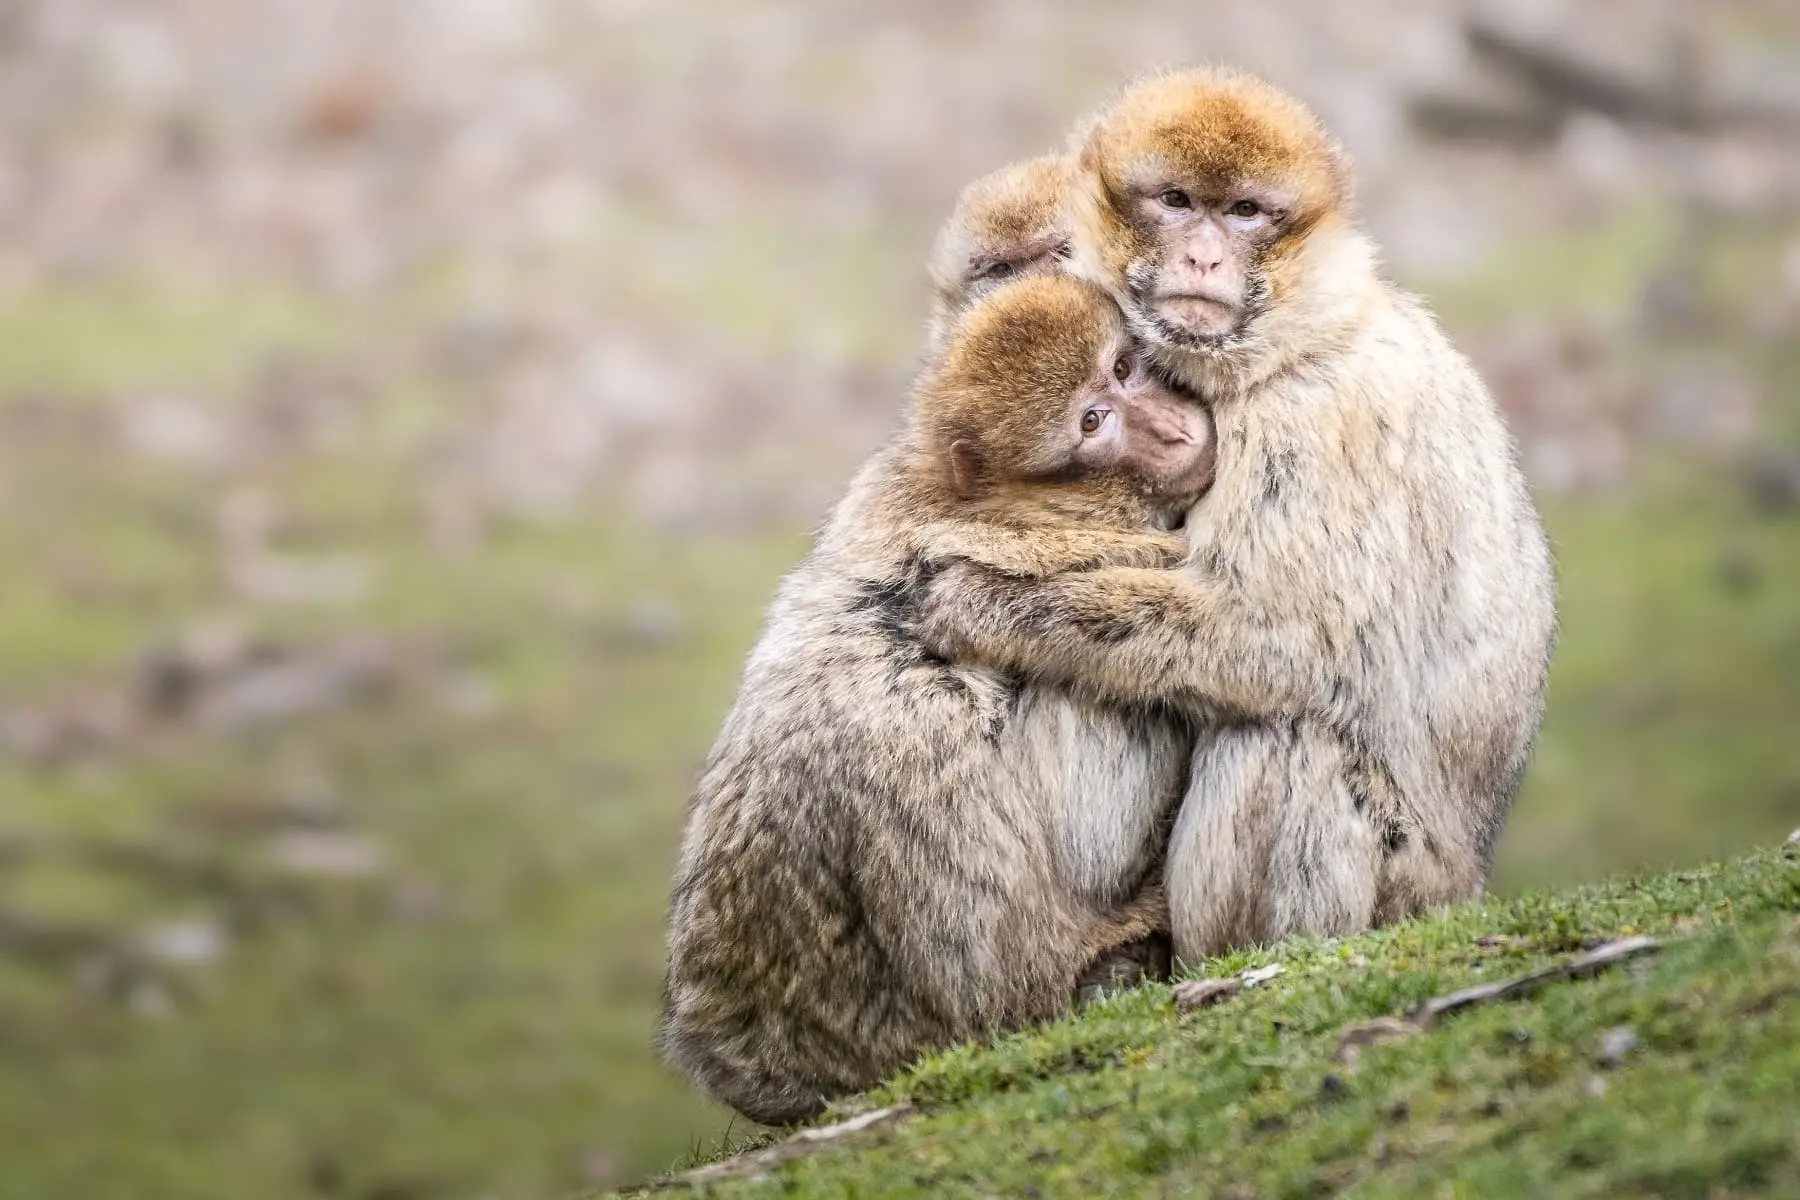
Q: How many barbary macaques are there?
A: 3